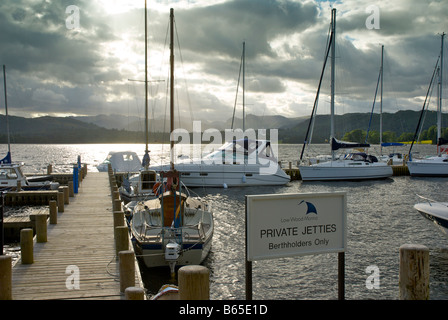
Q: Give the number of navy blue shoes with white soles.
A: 0